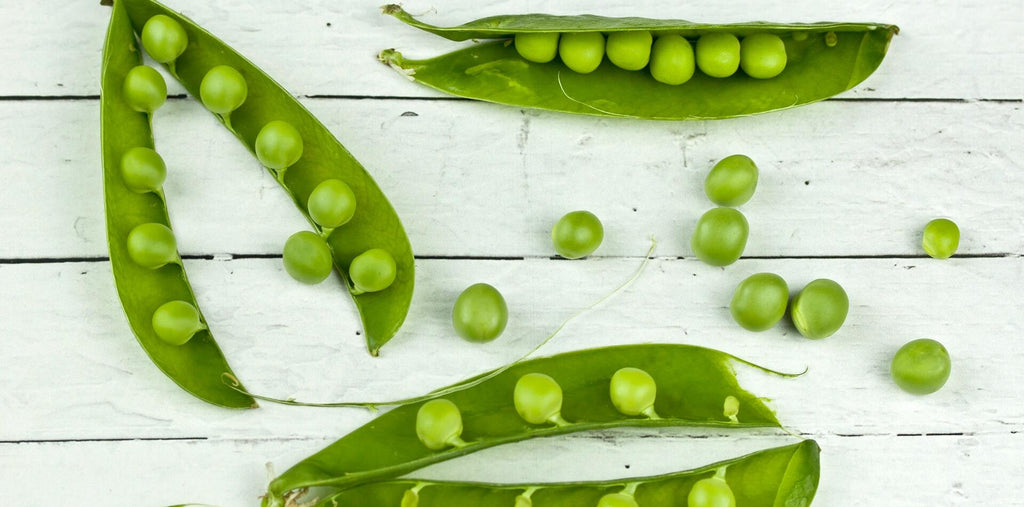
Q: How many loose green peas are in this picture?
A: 9